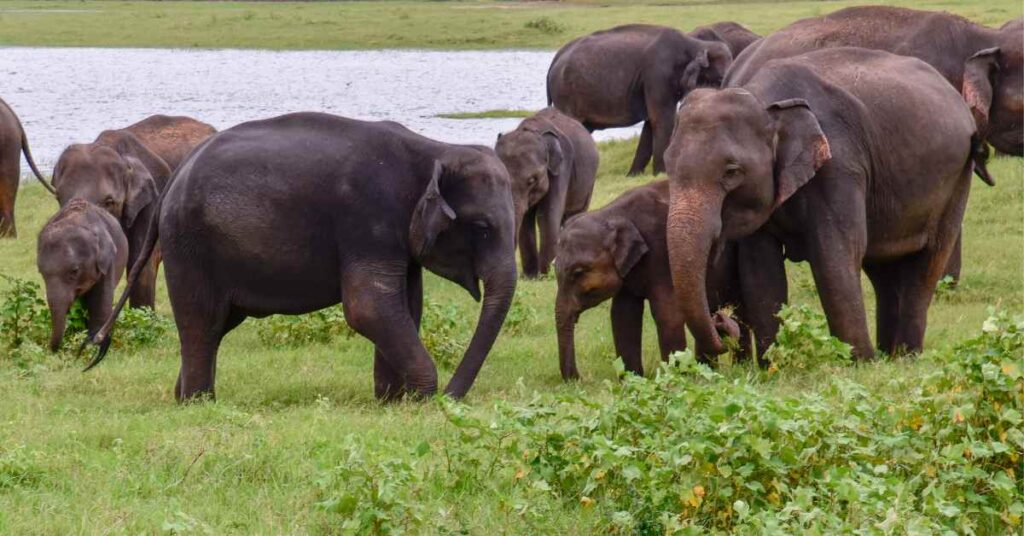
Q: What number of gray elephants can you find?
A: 10